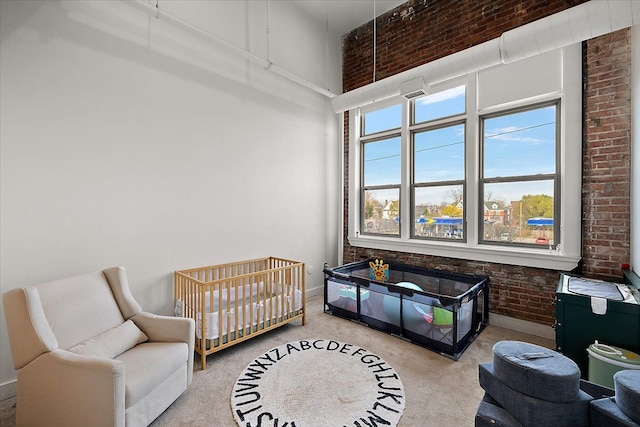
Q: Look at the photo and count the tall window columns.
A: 3